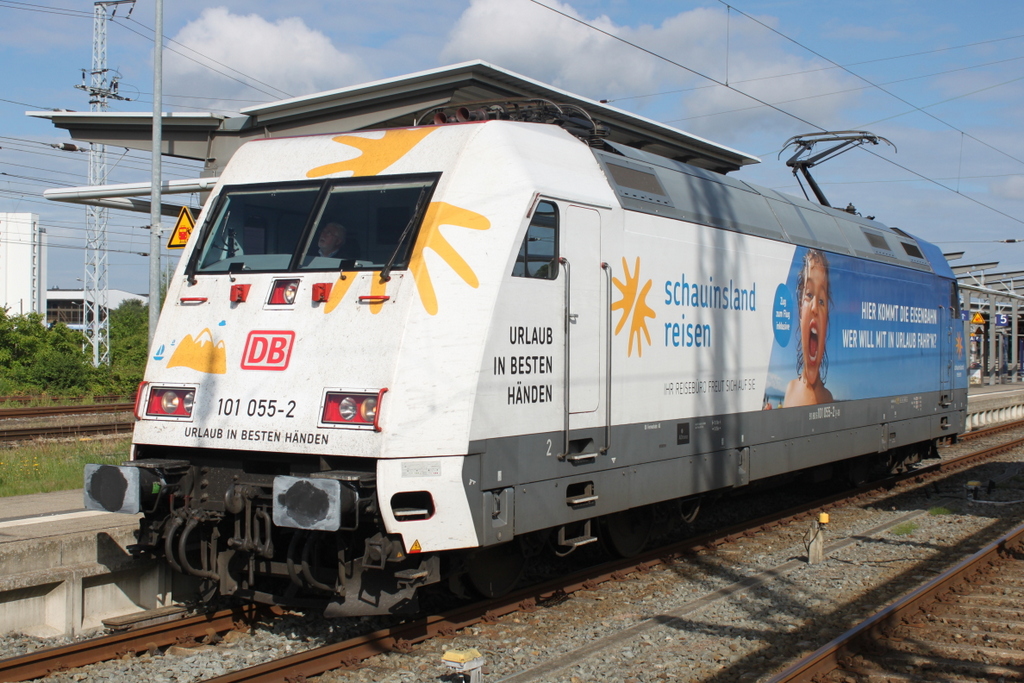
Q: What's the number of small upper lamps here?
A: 1